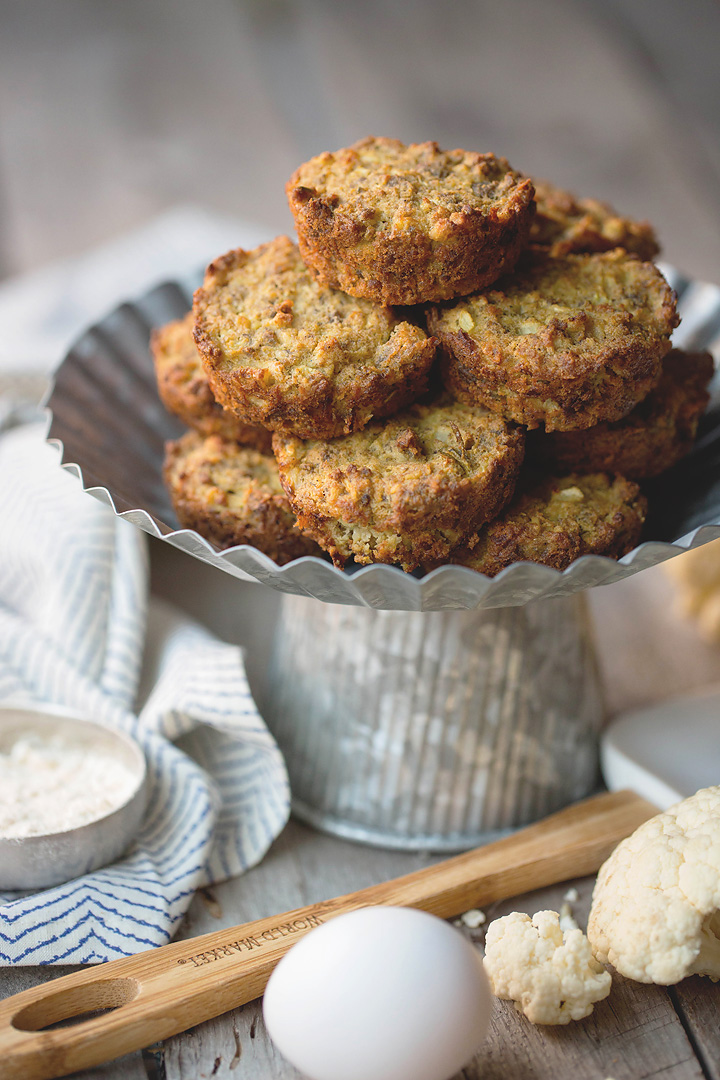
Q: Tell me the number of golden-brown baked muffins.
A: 9